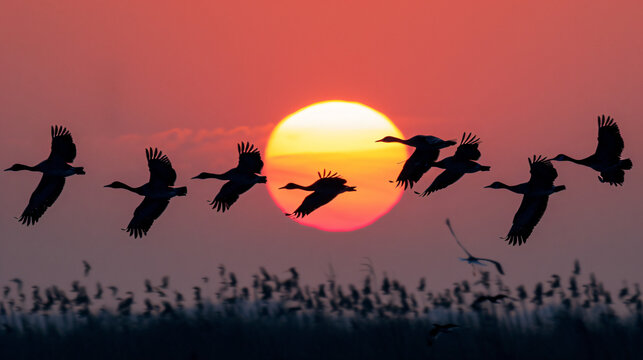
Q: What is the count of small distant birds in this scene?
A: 3